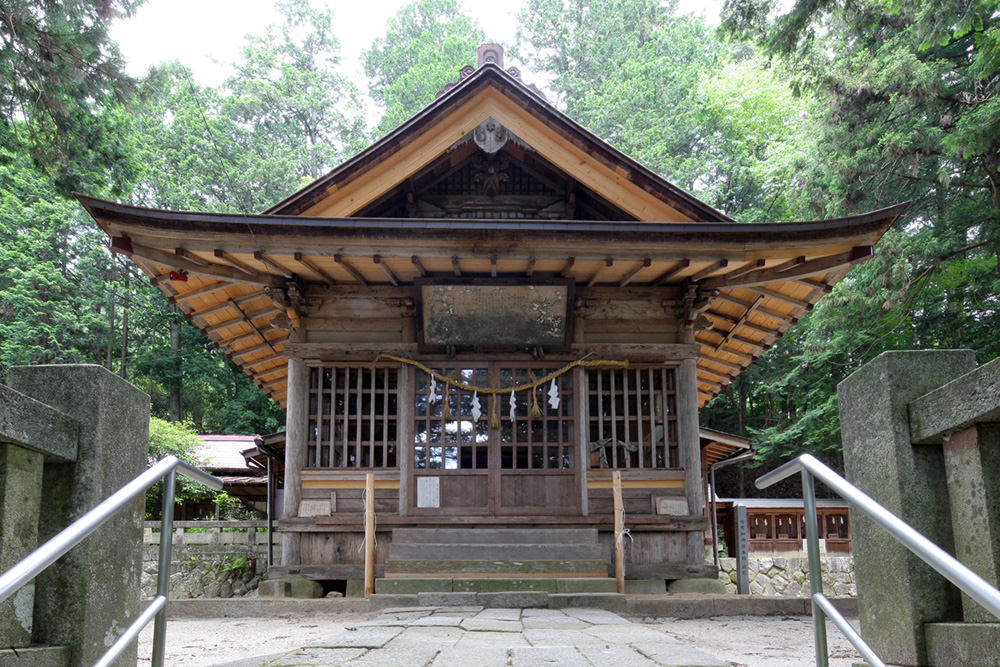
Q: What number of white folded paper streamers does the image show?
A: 4